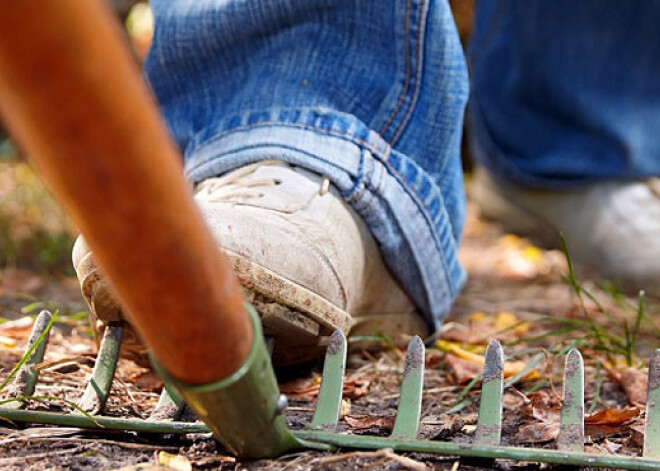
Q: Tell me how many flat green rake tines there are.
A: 8